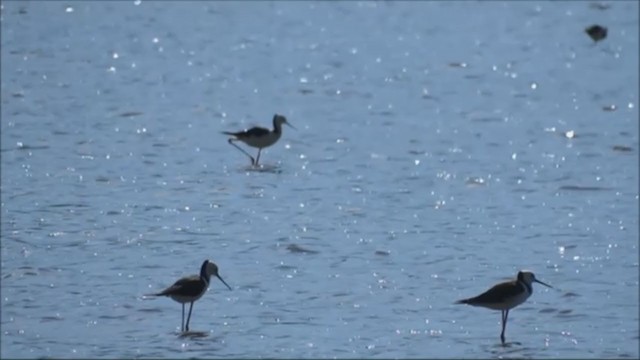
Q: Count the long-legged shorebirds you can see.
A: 3